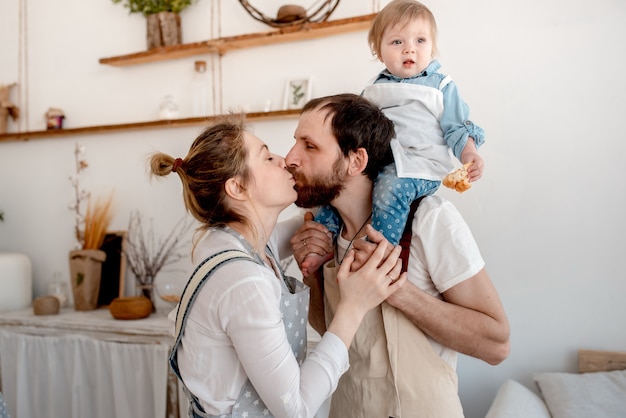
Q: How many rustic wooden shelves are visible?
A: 2